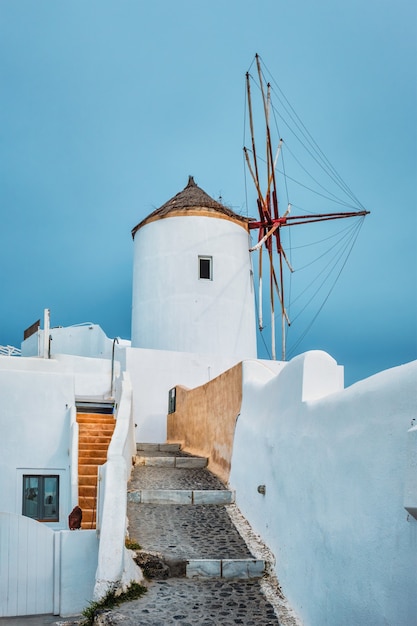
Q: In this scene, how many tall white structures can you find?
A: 1